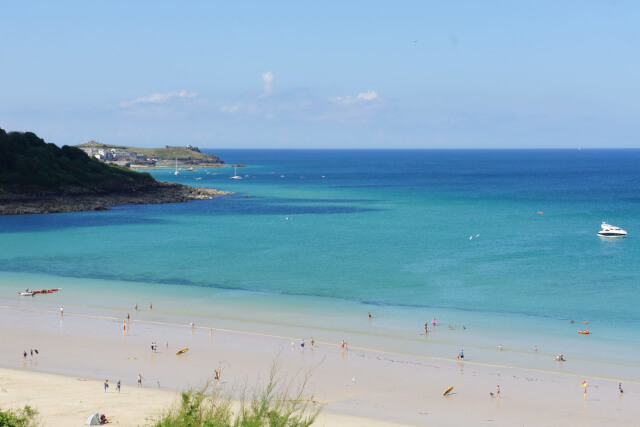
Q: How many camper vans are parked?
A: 0